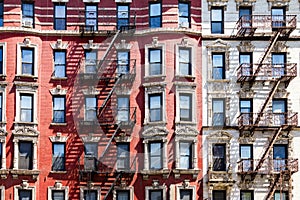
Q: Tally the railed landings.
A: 8